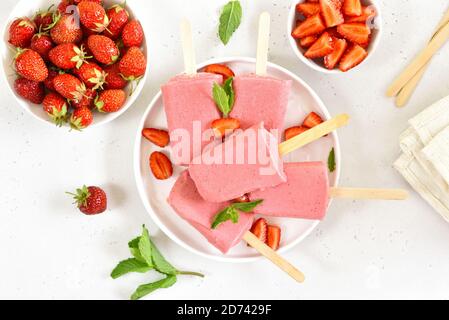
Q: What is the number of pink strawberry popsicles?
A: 5